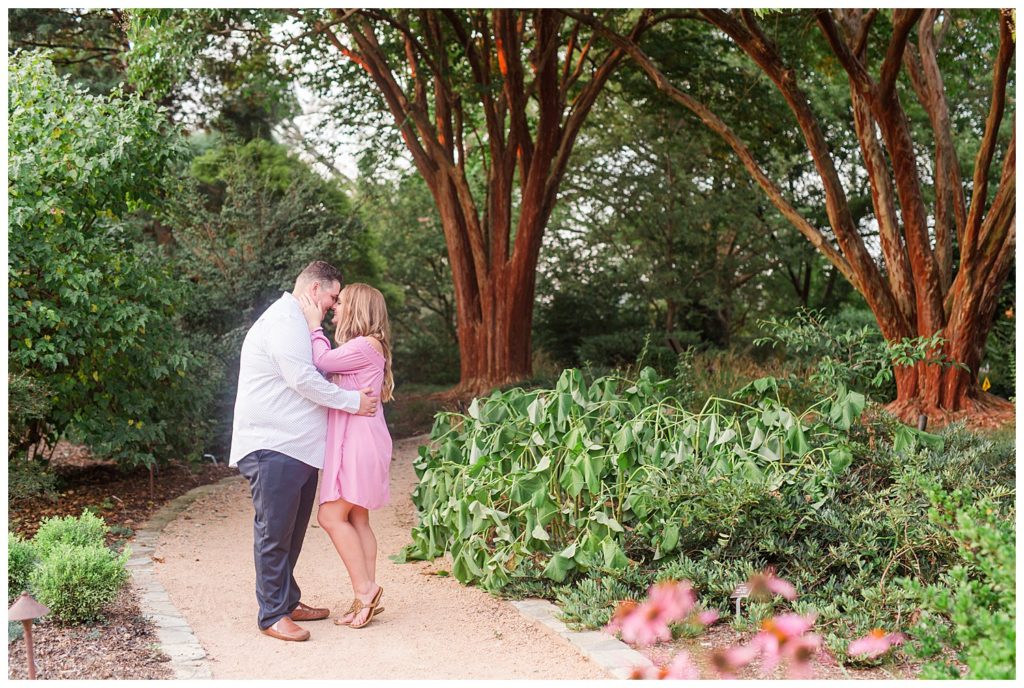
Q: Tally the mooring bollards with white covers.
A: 0